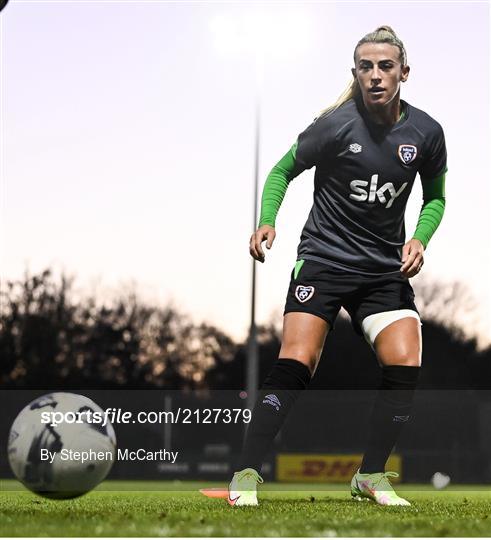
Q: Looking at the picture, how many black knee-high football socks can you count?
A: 2